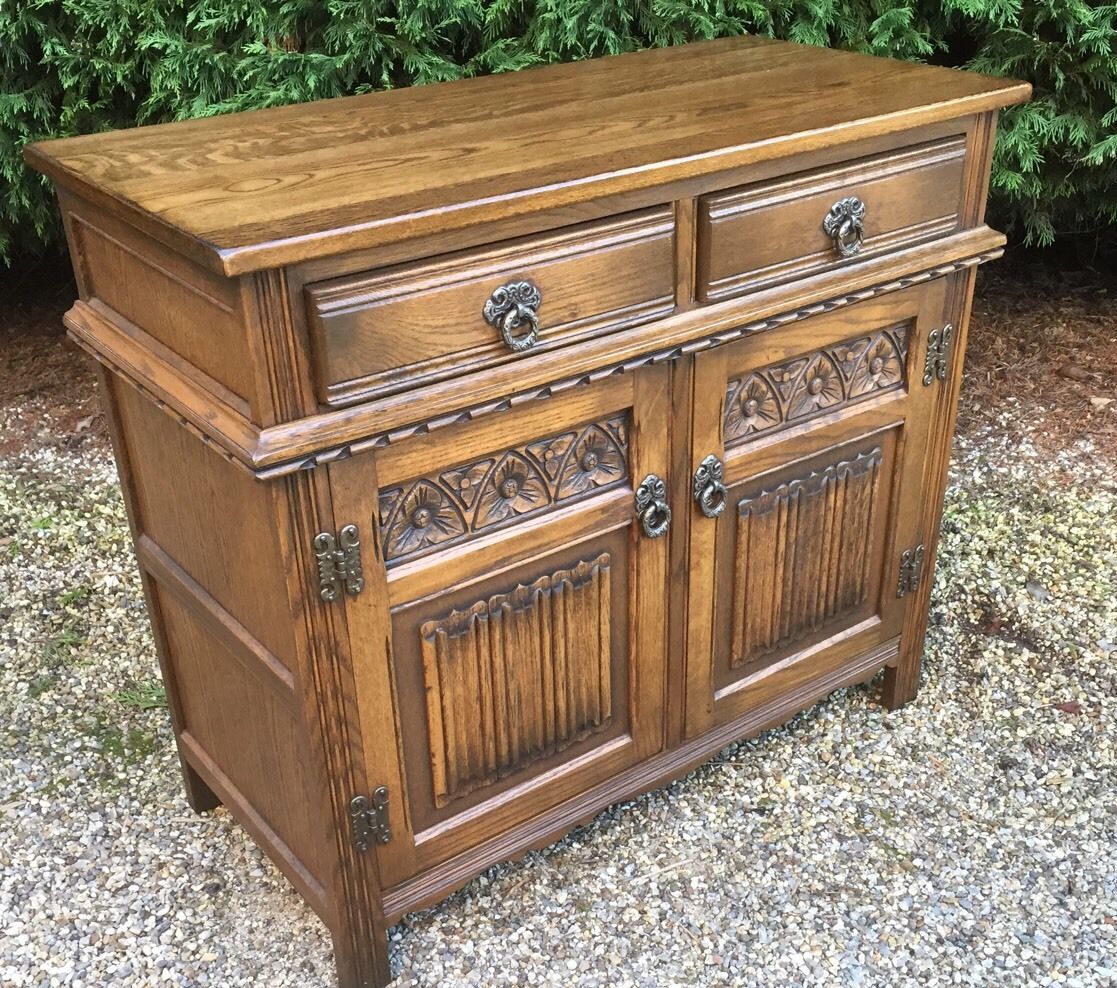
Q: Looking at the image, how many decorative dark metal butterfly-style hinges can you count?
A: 4